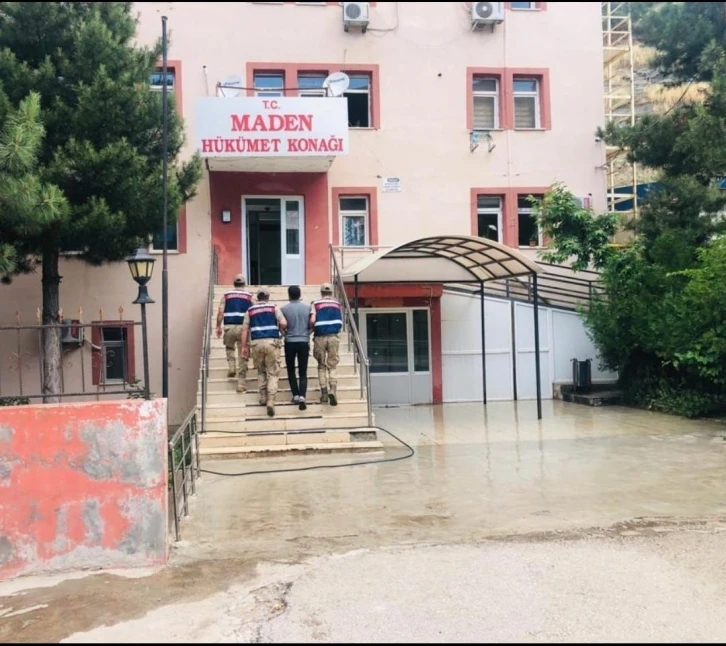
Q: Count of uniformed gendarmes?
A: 3